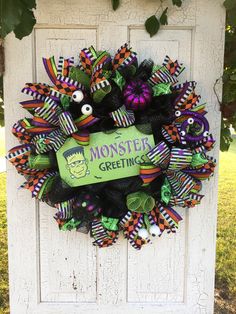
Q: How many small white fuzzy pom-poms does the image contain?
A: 2